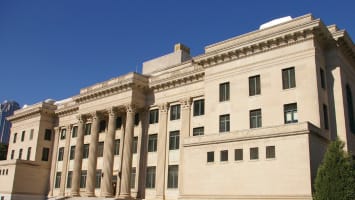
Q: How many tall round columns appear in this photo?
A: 4